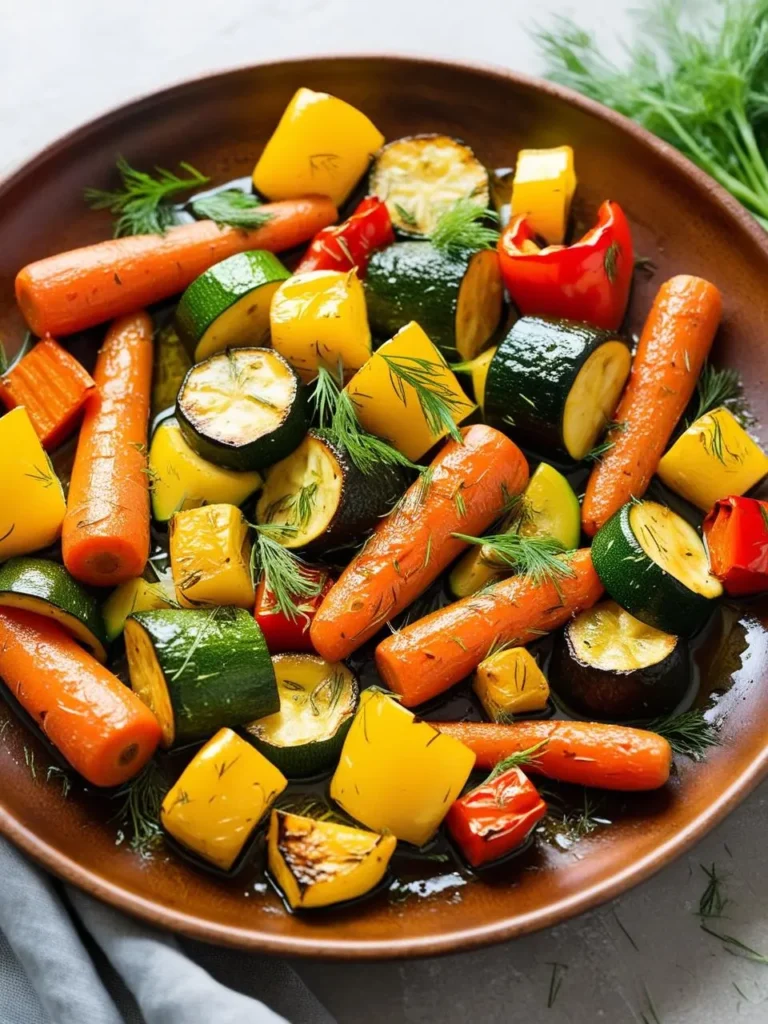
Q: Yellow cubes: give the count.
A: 11